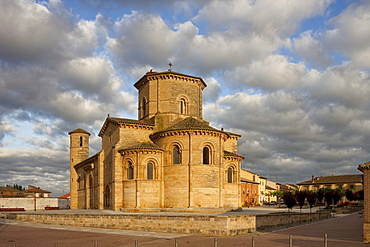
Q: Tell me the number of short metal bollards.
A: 9